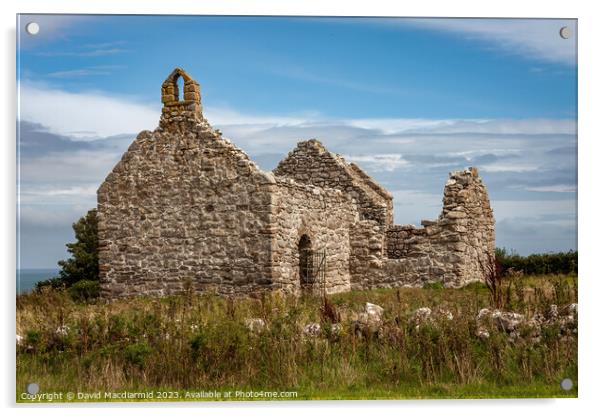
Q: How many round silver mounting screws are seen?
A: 4